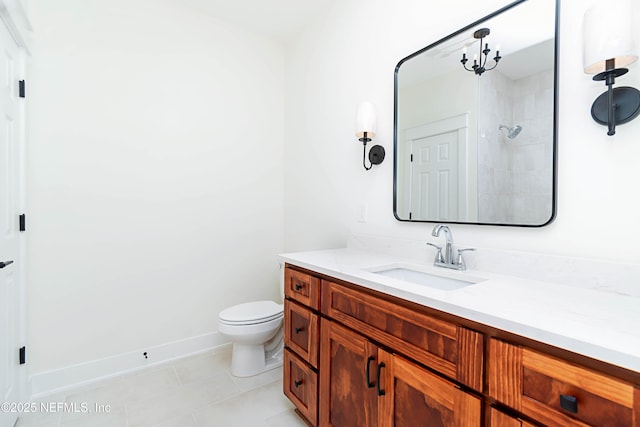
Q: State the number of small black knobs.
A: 4